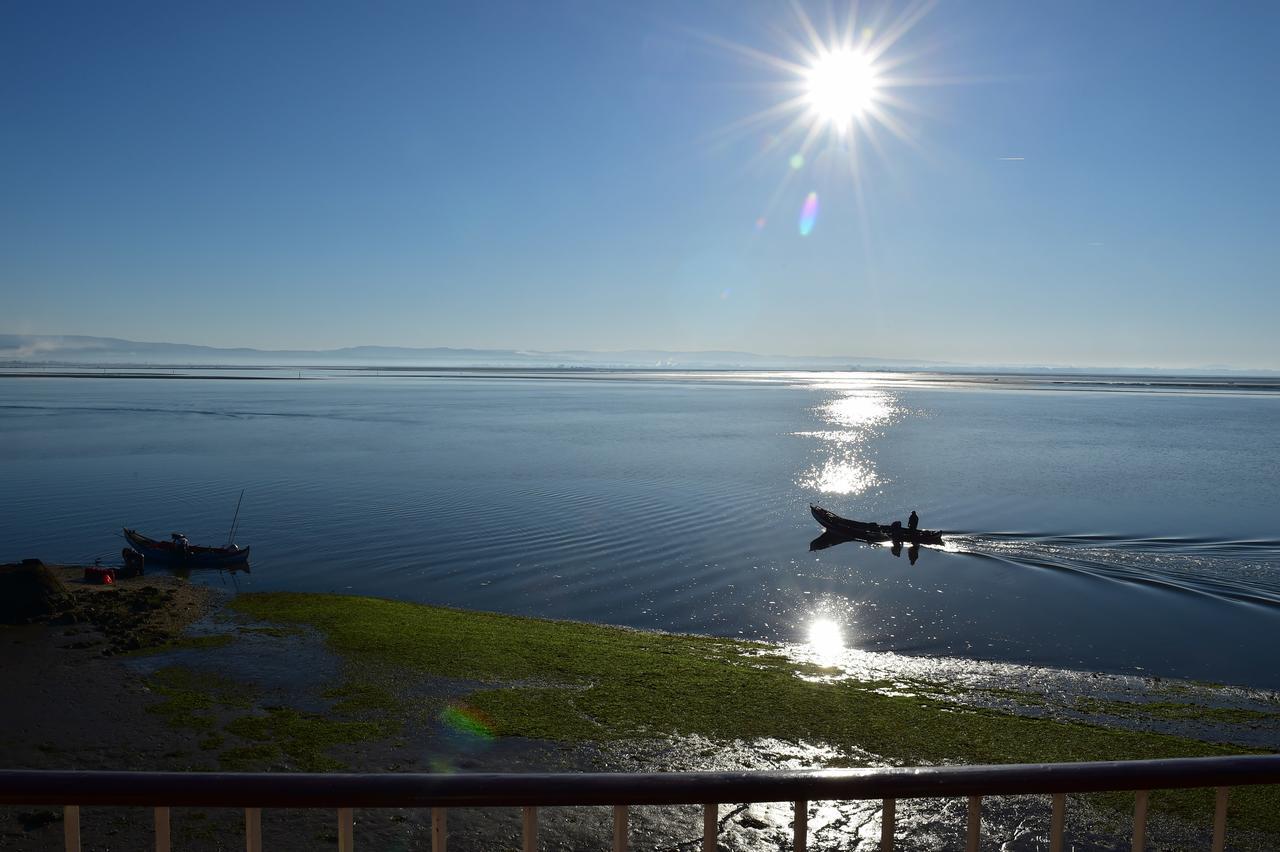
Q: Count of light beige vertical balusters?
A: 14